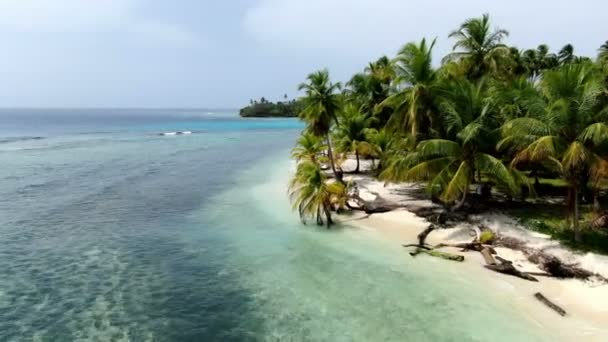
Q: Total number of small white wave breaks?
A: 2